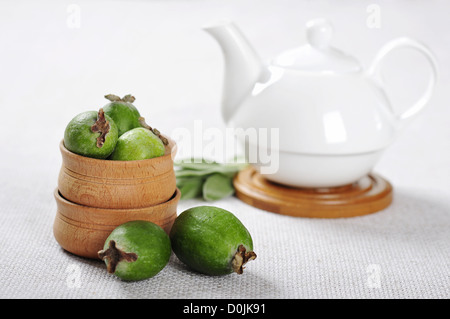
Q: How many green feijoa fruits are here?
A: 5